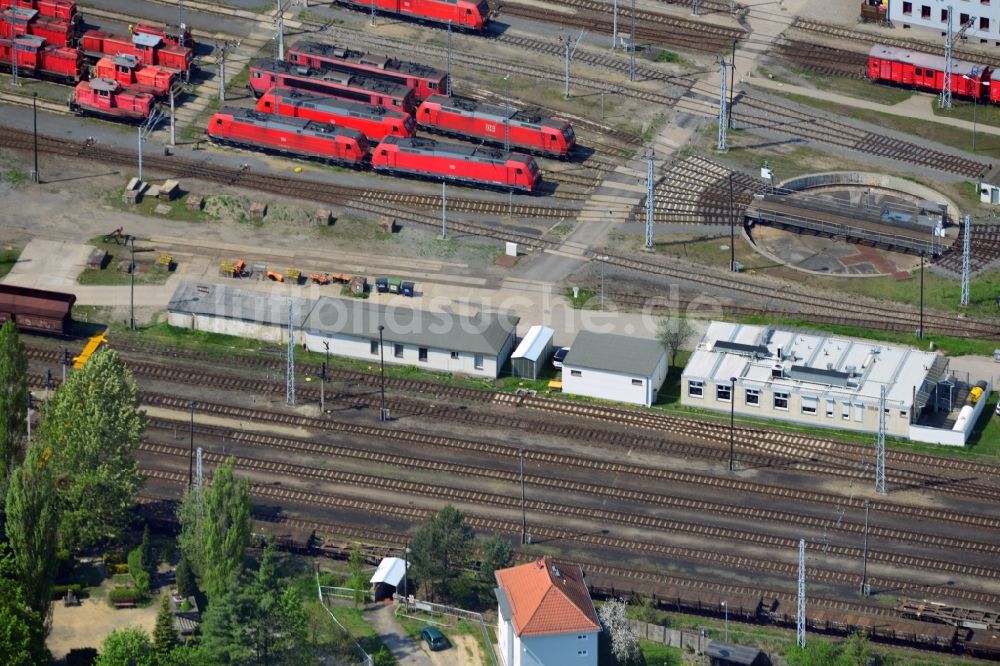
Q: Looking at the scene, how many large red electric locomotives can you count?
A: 7